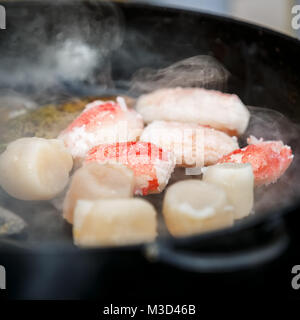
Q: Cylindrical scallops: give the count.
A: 5